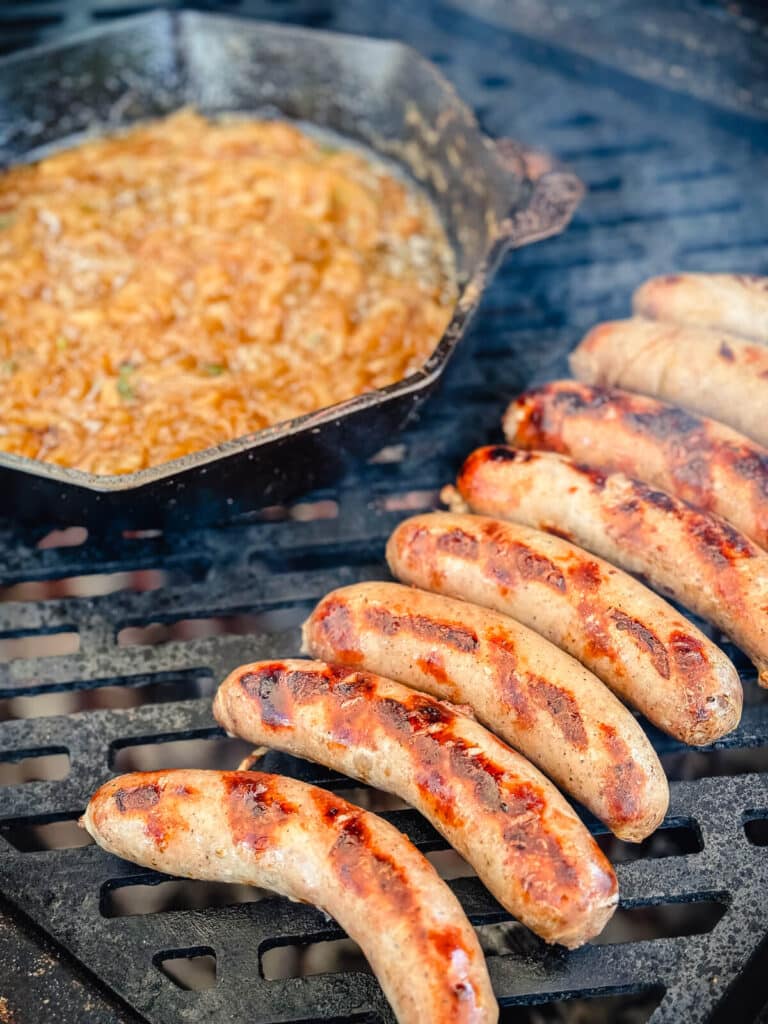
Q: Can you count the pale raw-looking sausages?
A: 2